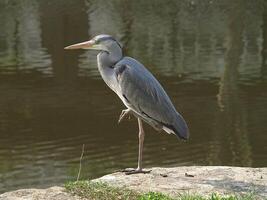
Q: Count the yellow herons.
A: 0